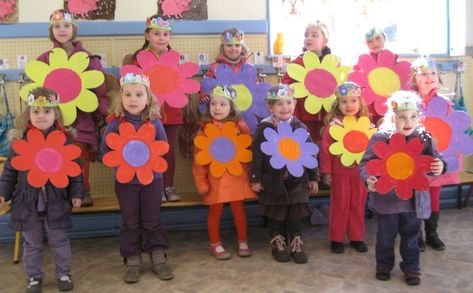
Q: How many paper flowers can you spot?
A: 12